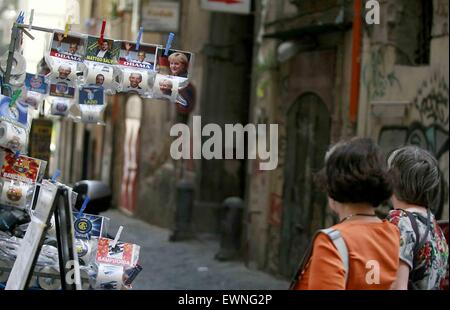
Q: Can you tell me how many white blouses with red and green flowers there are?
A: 1